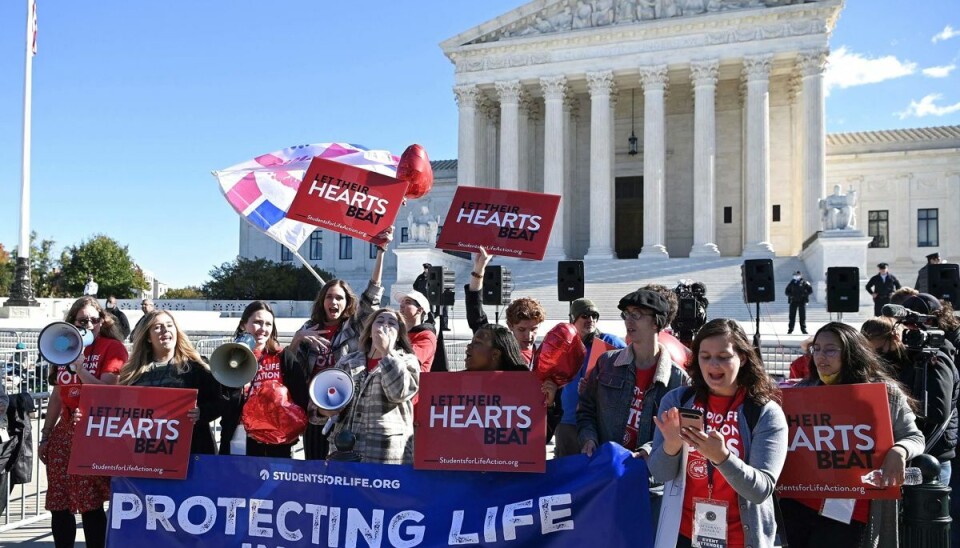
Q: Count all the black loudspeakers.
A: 6